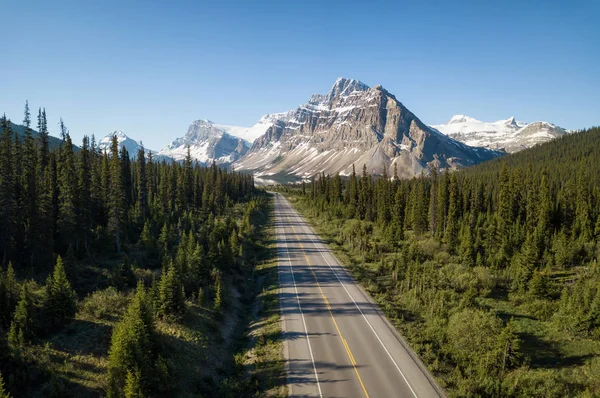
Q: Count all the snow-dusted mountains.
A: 4